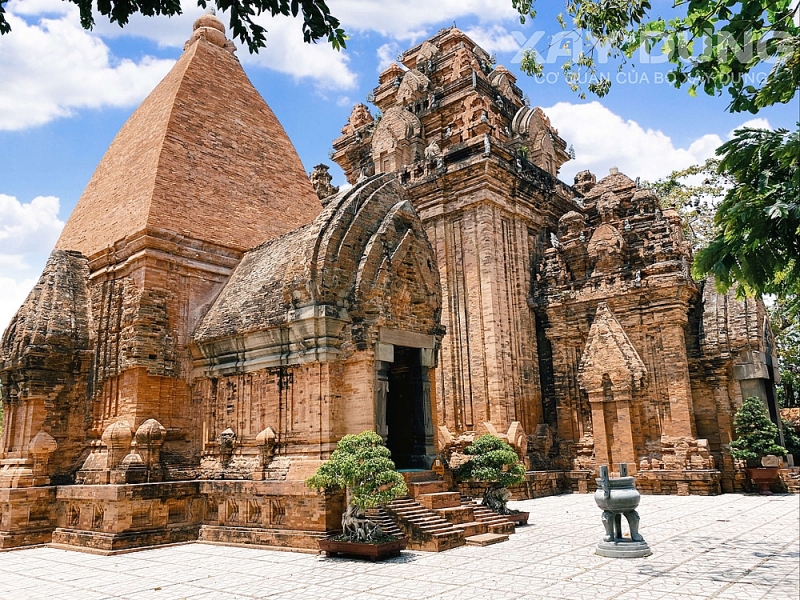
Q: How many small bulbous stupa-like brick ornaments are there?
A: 5